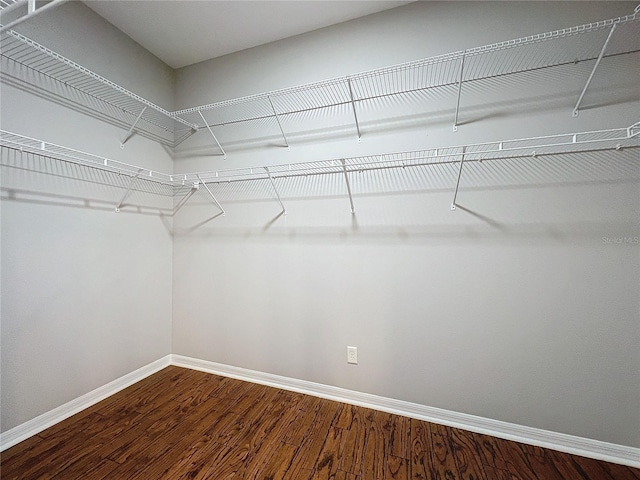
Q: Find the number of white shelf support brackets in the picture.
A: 11